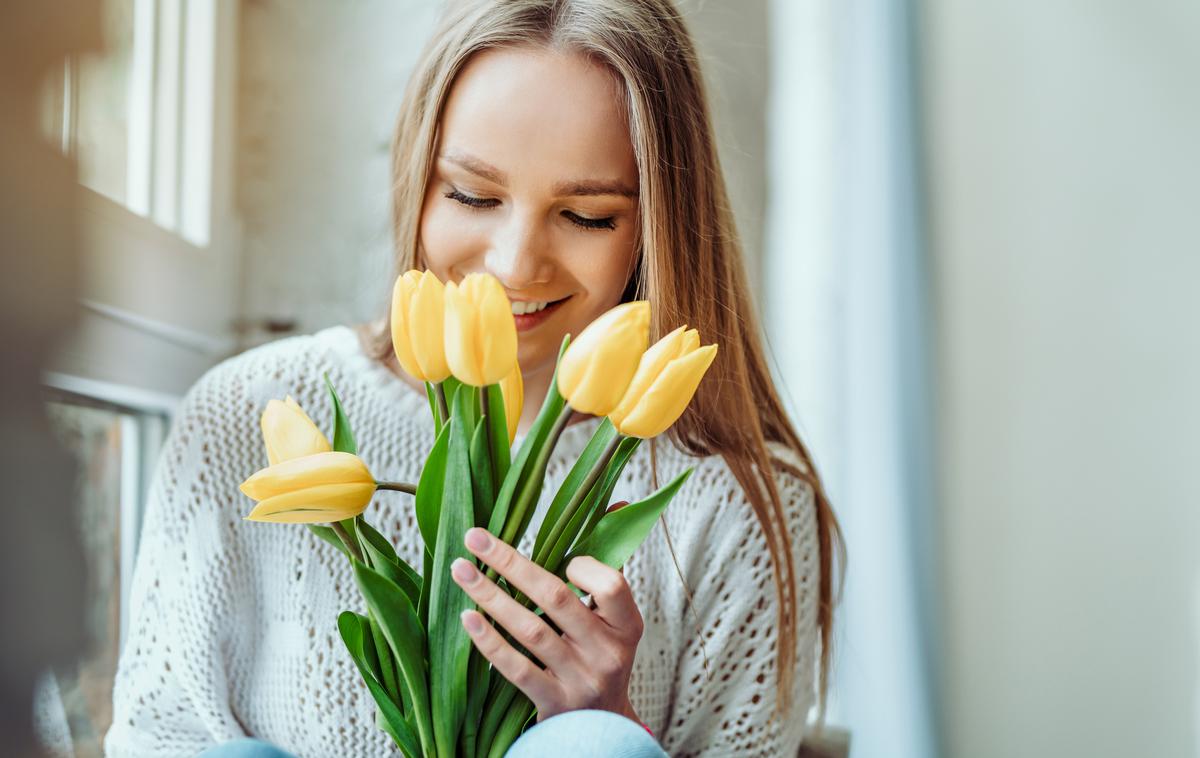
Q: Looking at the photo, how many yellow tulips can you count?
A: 7